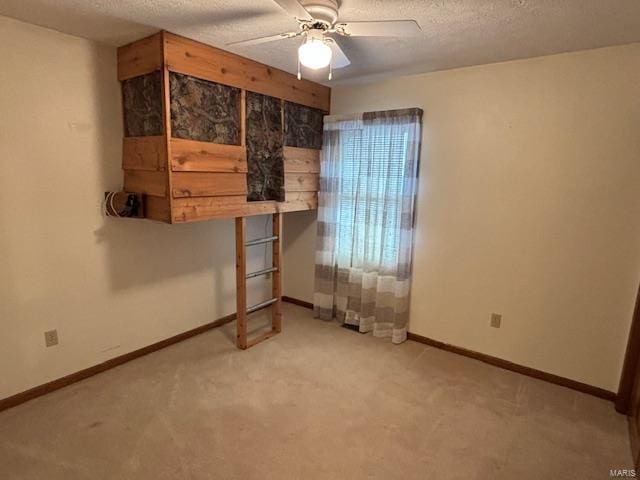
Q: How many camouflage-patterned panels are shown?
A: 4